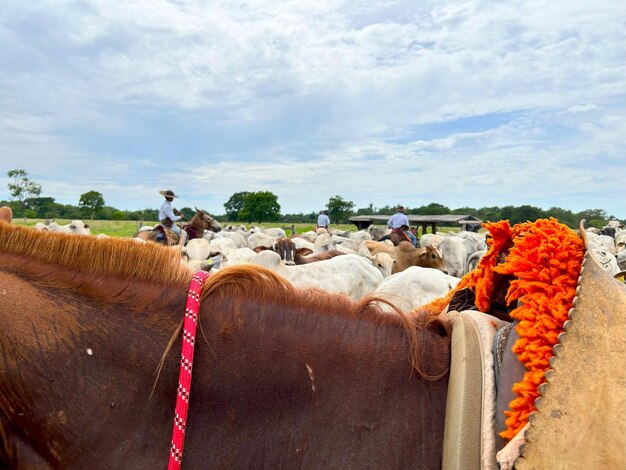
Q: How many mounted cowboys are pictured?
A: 3